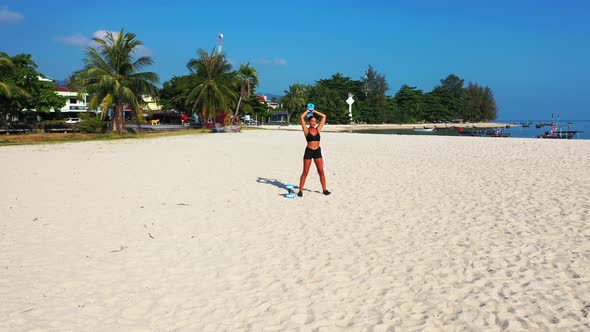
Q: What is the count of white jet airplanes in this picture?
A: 0